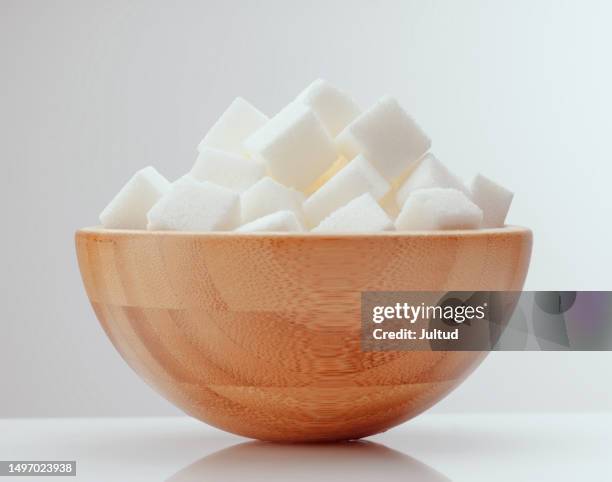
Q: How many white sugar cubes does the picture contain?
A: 14